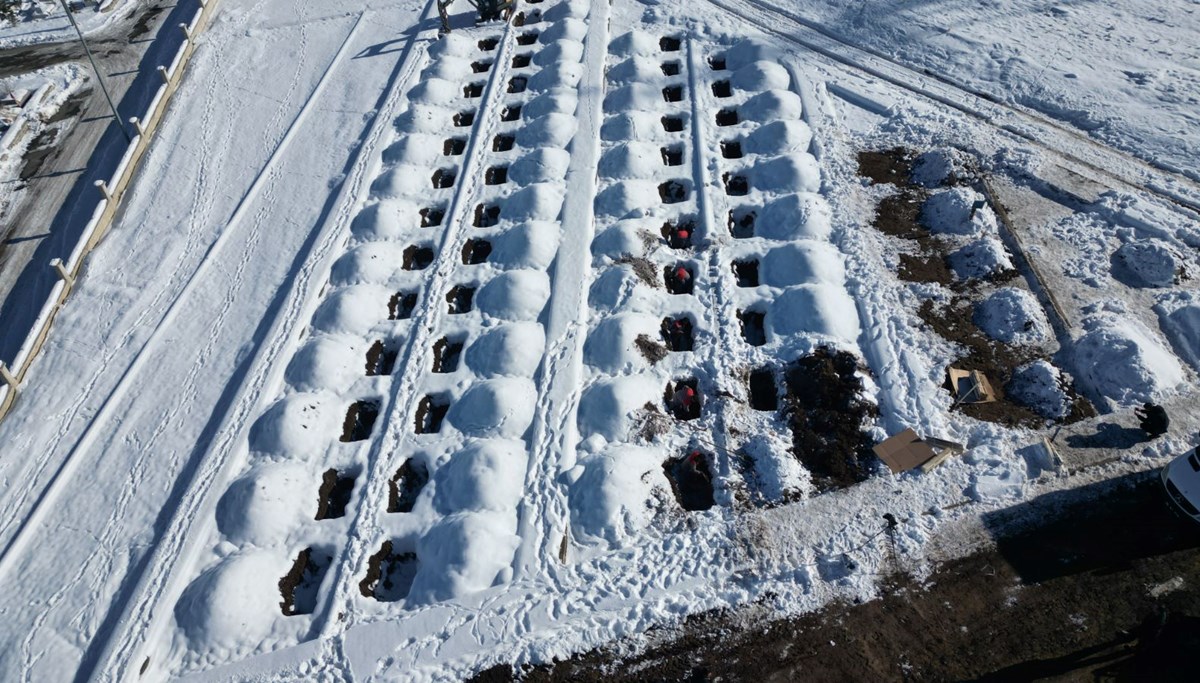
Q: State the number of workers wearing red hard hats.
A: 5